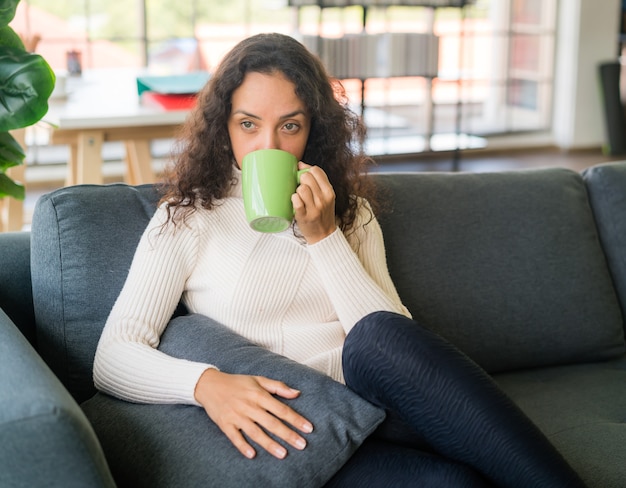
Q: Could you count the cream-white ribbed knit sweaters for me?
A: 1